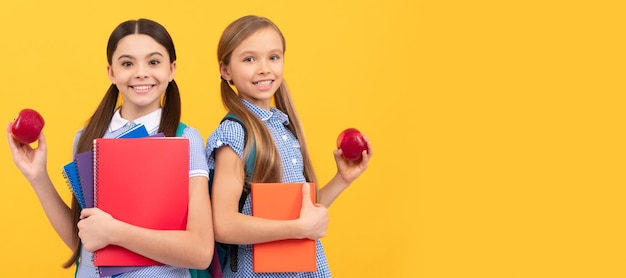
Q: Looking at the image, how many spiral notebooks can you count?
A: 3